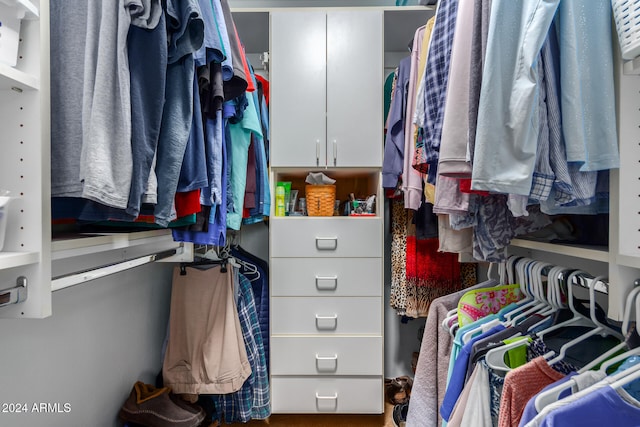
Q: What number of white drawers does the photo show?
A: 5